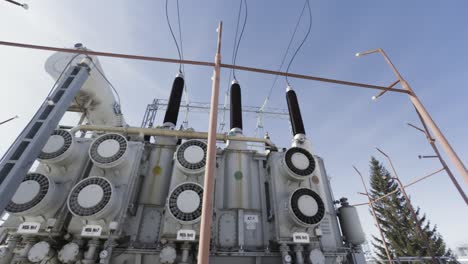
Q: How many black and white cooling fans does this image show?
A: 8